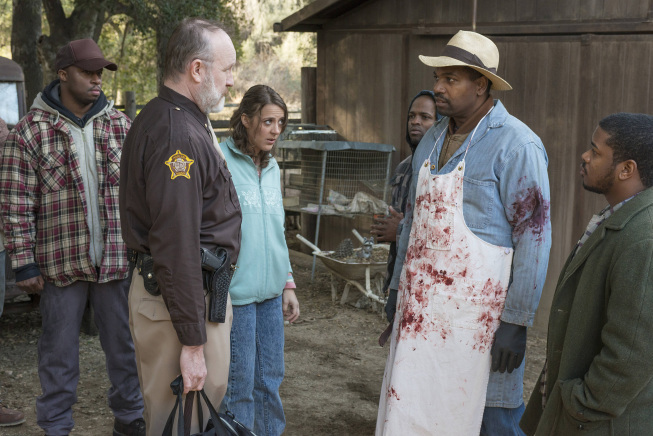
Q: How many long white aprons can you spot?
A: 1